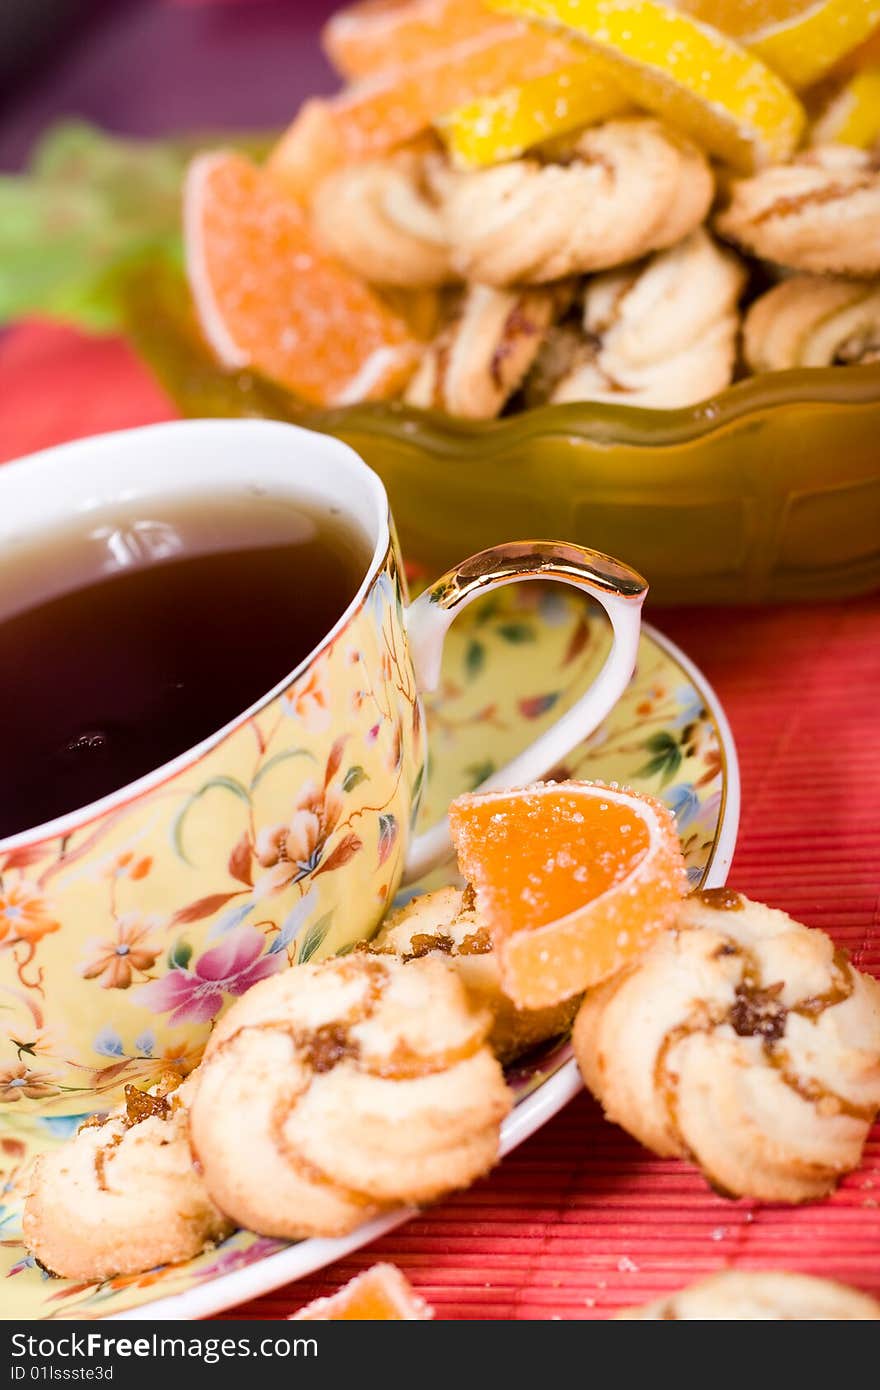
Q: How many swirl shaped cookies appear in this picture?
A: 11